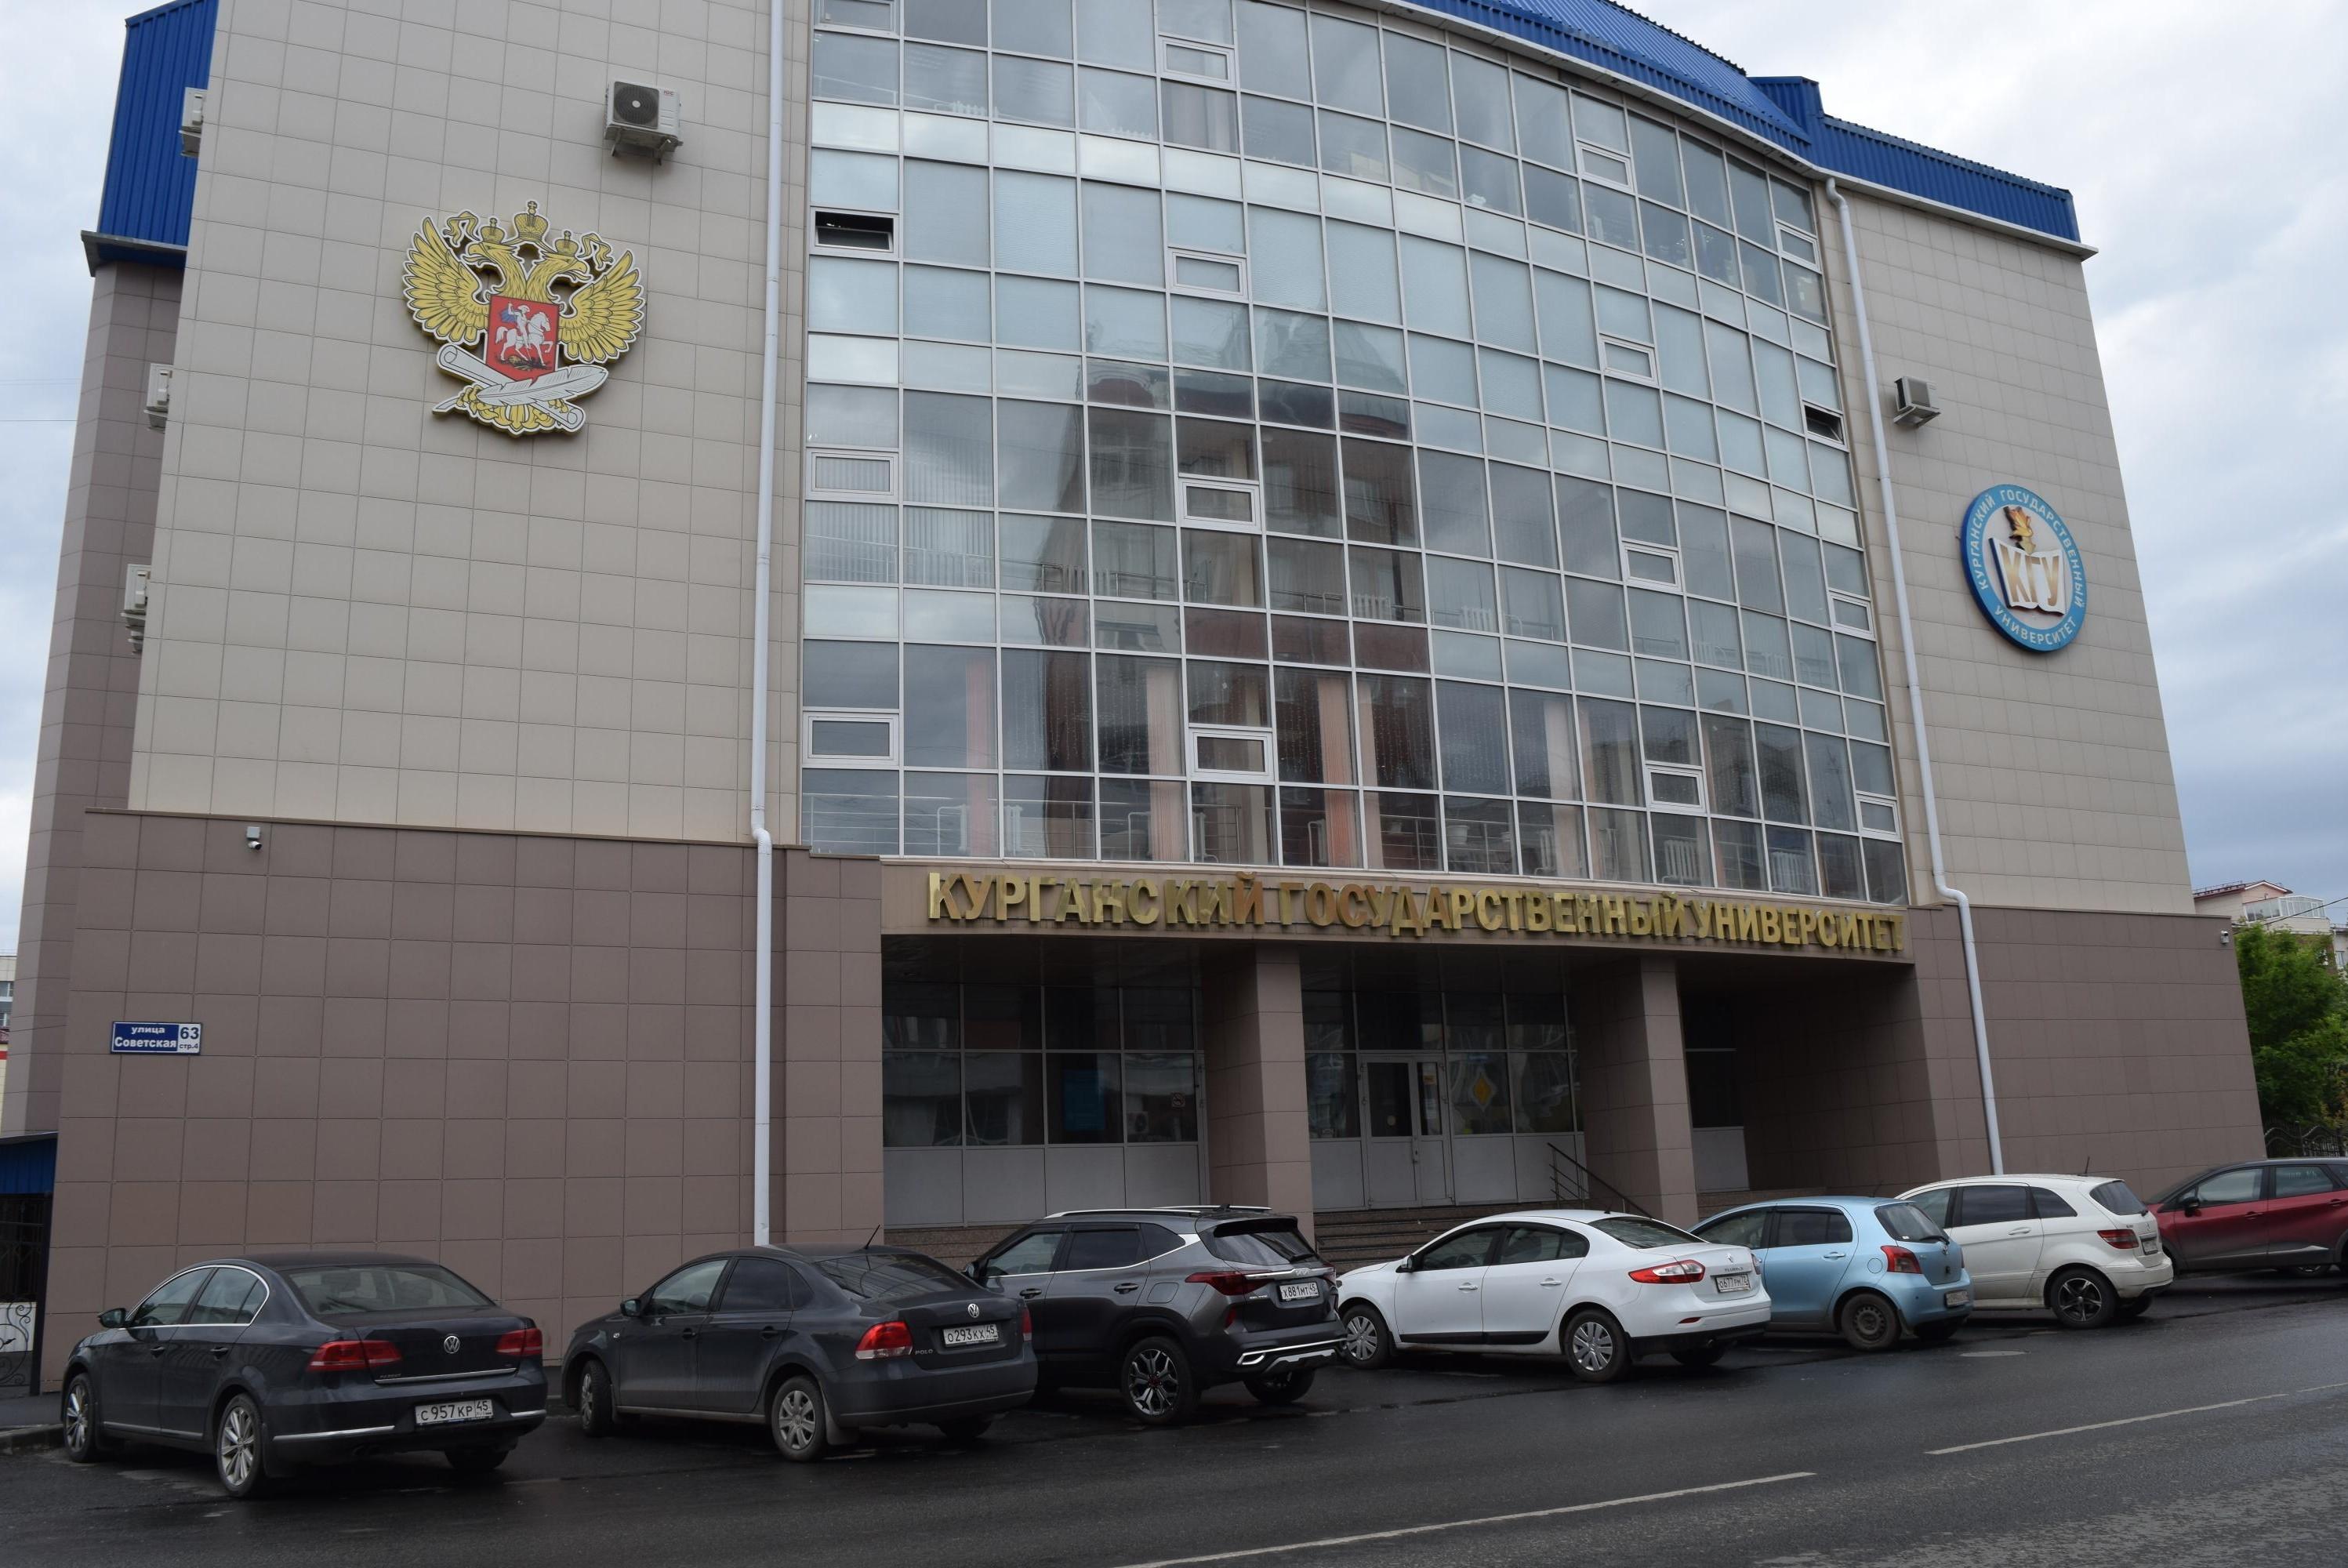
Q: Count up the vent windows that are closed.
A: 14